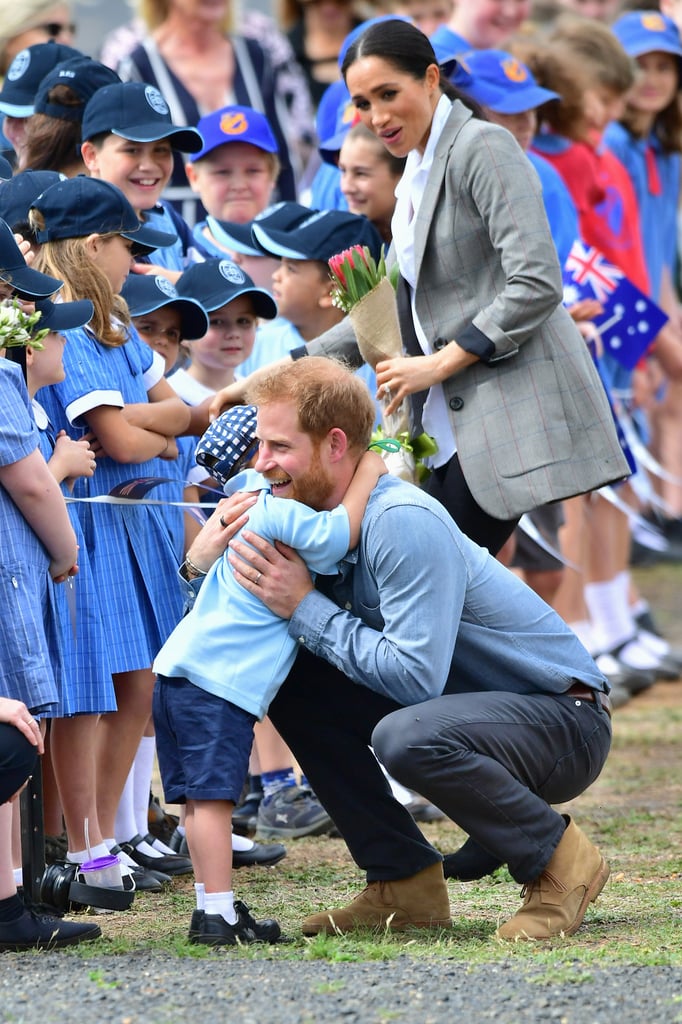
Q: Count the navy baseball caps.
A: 12